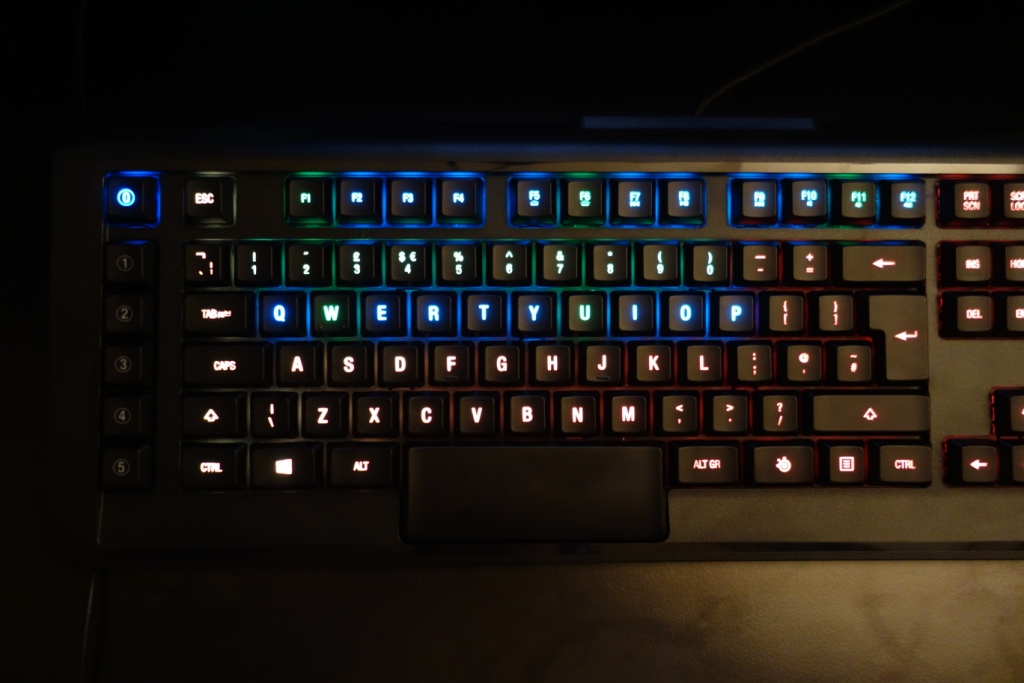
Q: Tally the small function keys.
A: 12